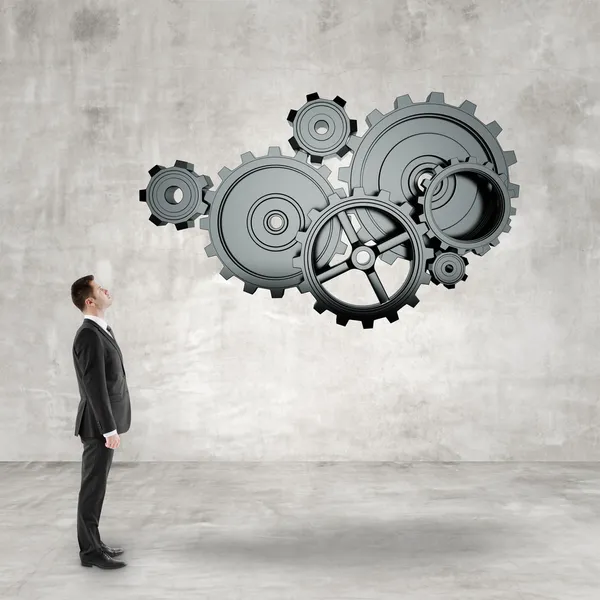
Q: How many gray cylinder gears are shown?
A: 7